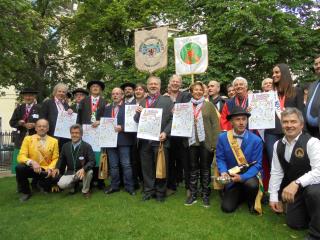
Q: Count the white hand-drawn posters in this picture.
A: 7